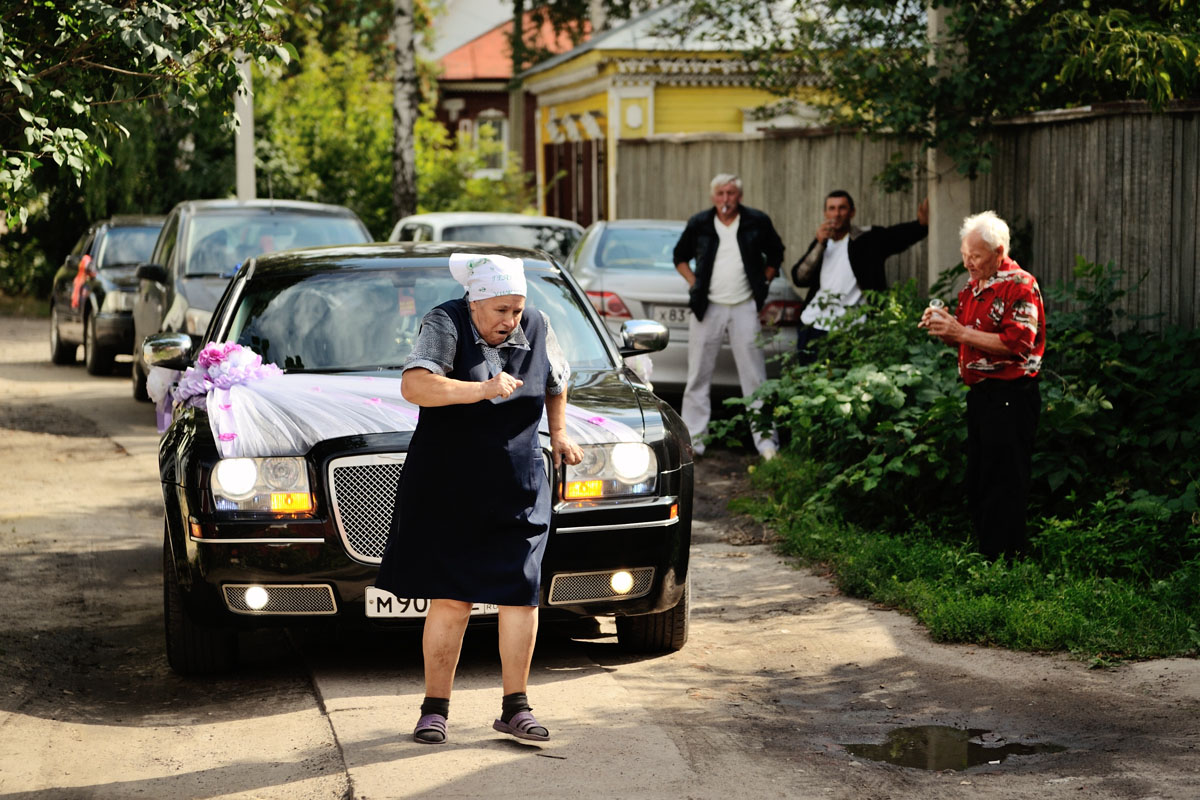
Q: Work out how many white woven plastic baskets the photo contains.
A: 0